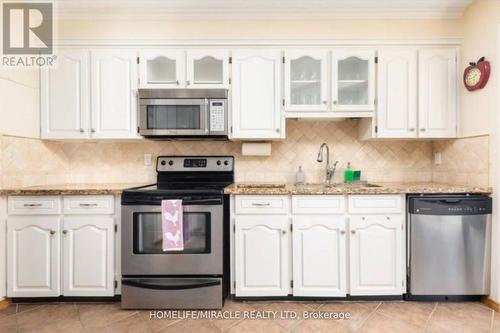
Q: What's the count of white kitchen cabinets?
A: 14